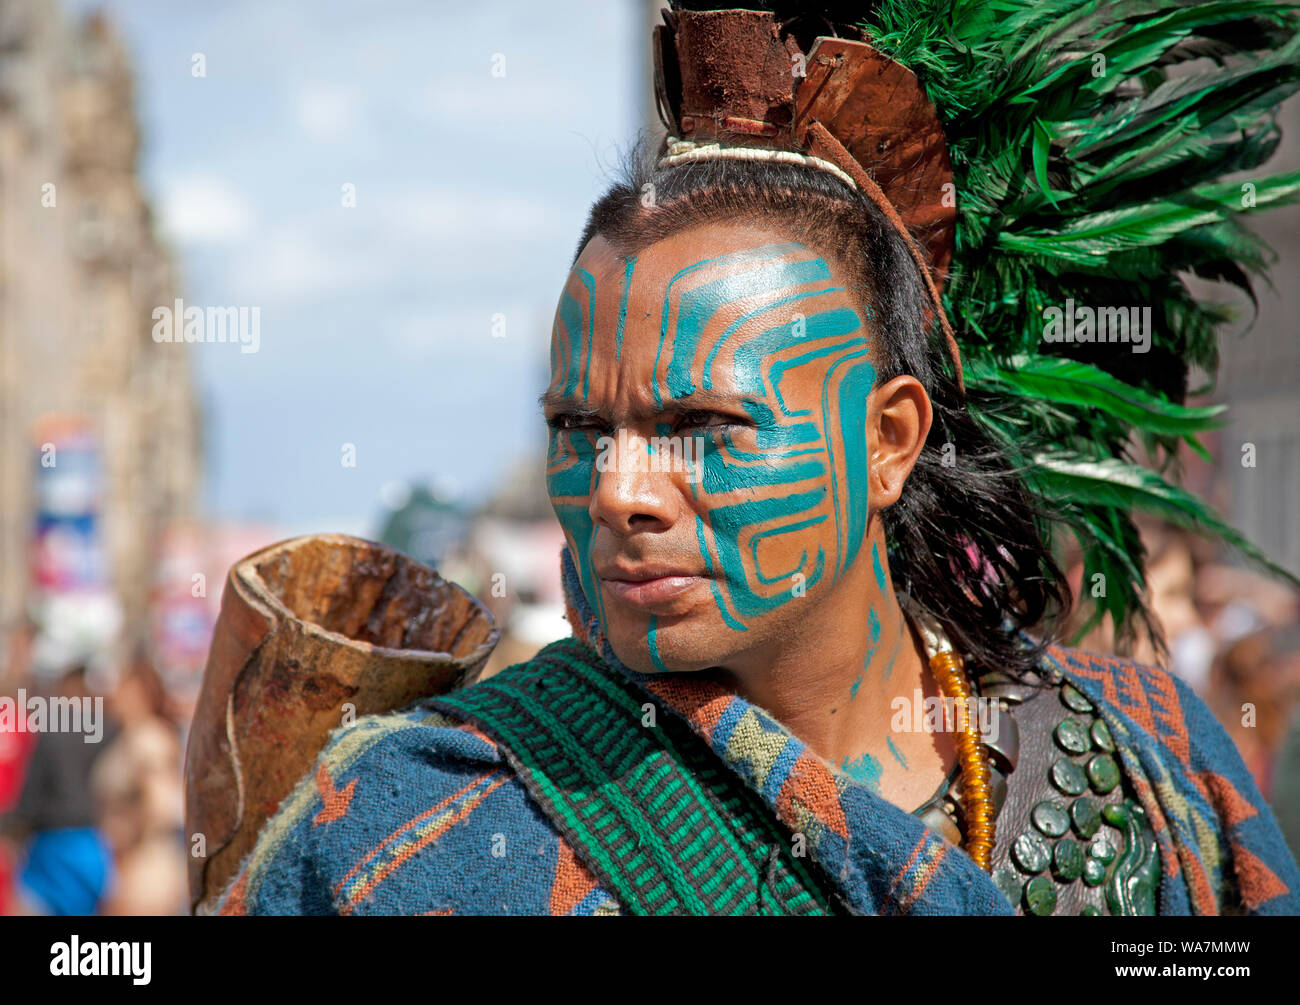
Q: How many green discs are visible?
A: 14